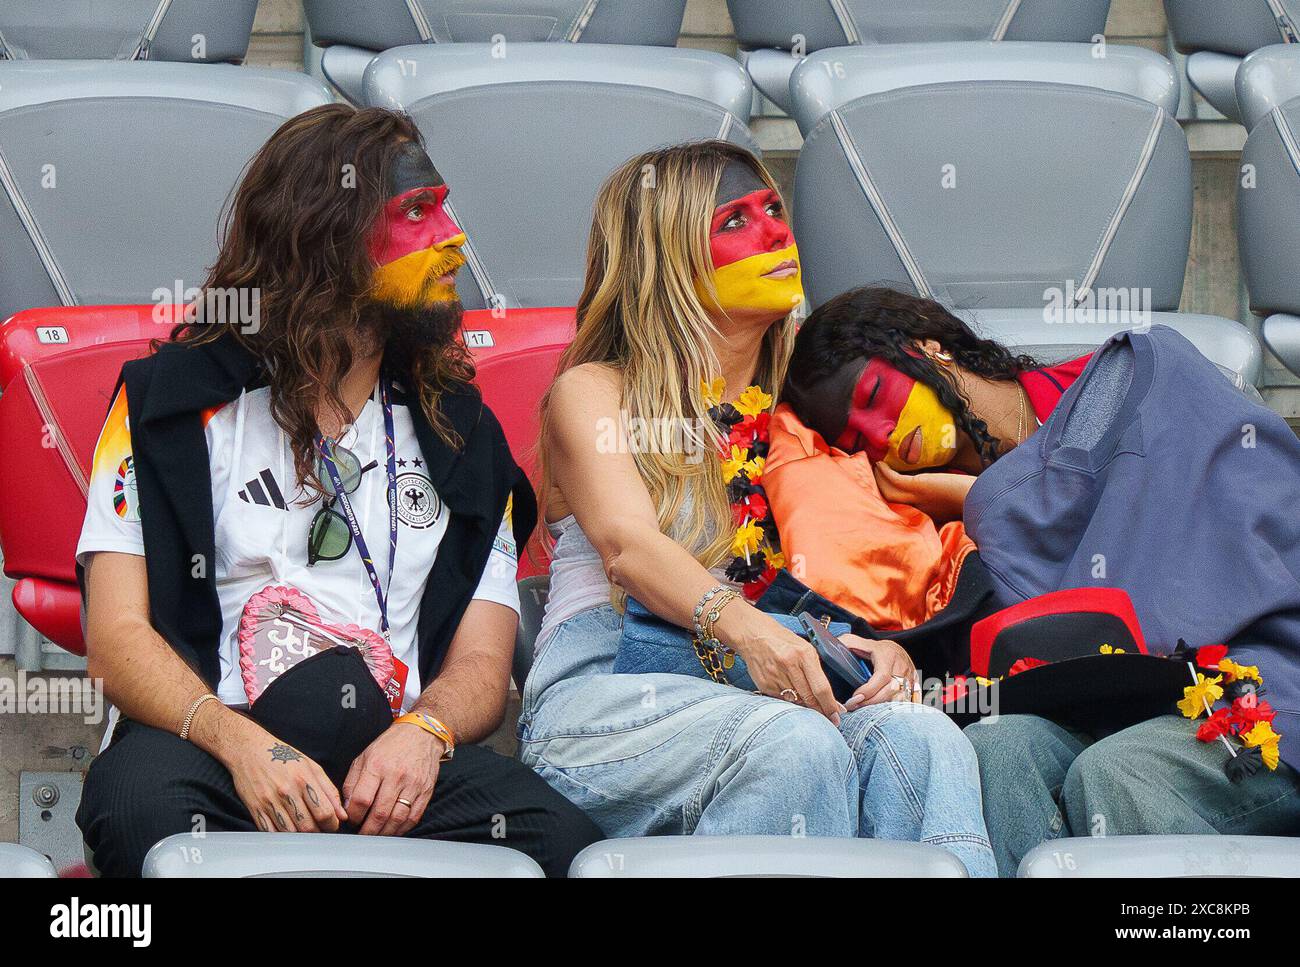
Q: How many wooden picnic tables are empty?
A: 0